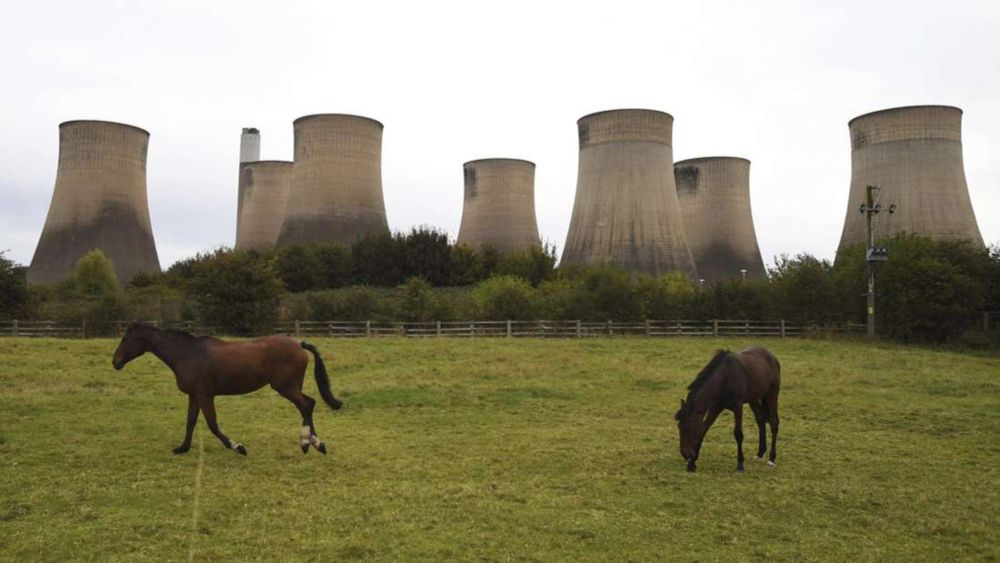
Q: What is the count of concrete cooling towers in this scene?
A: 7